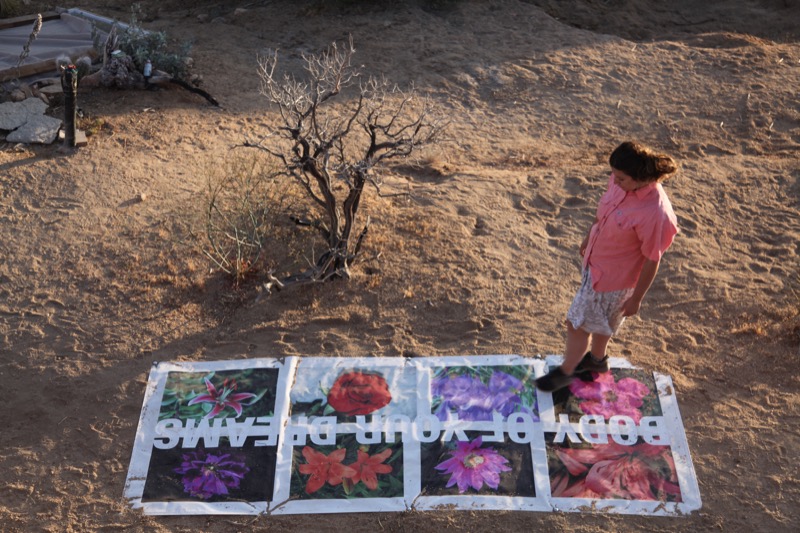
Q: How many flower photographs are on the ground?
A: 8